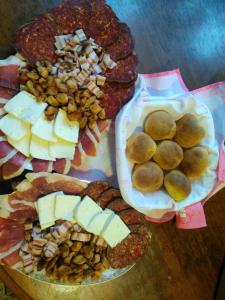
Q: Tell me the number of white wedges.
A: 12